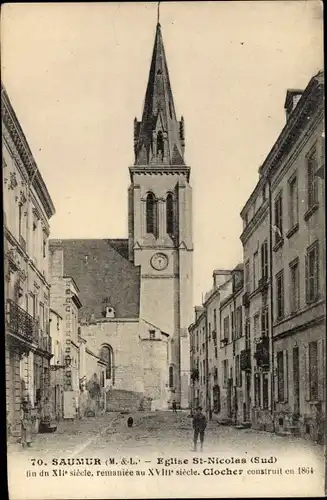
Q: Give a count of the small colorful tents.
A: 0